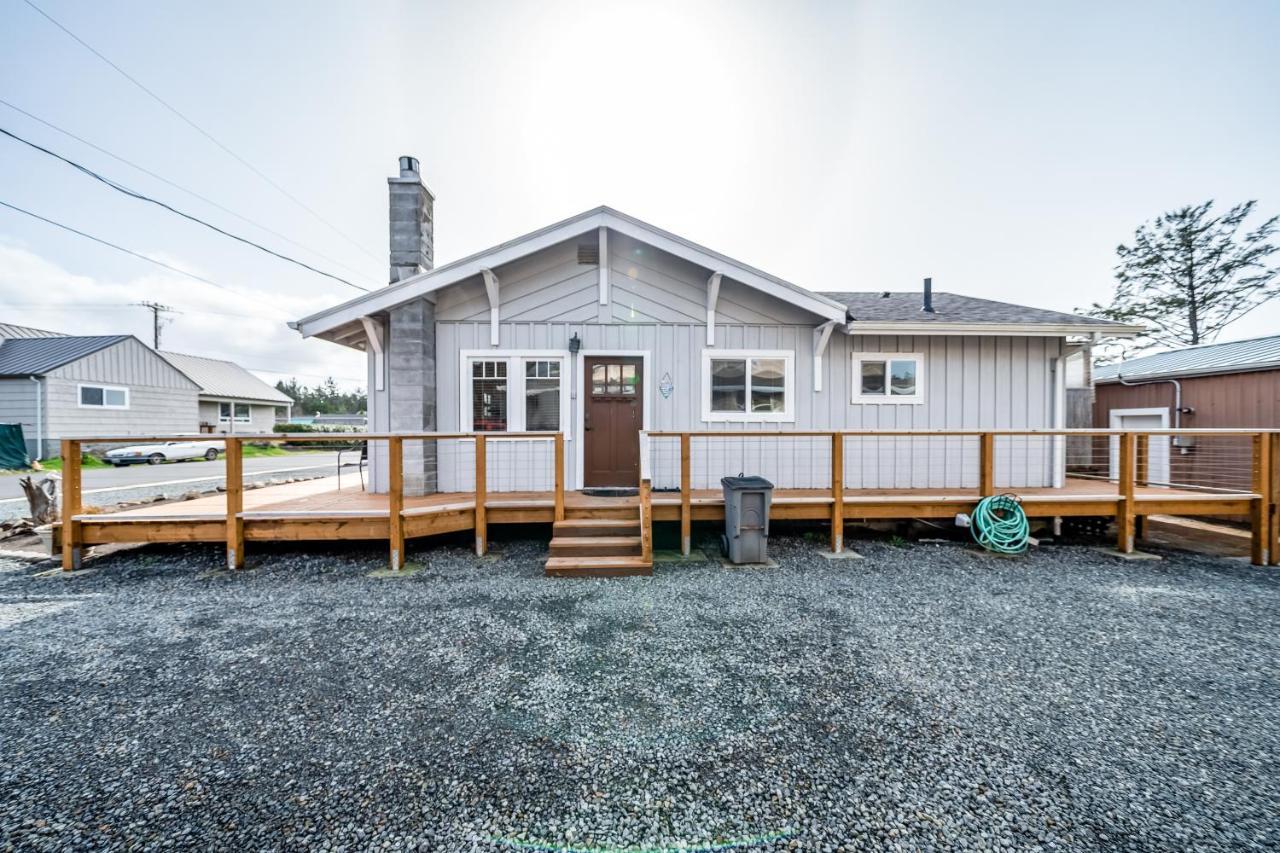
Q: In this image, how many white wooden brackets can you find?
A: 5